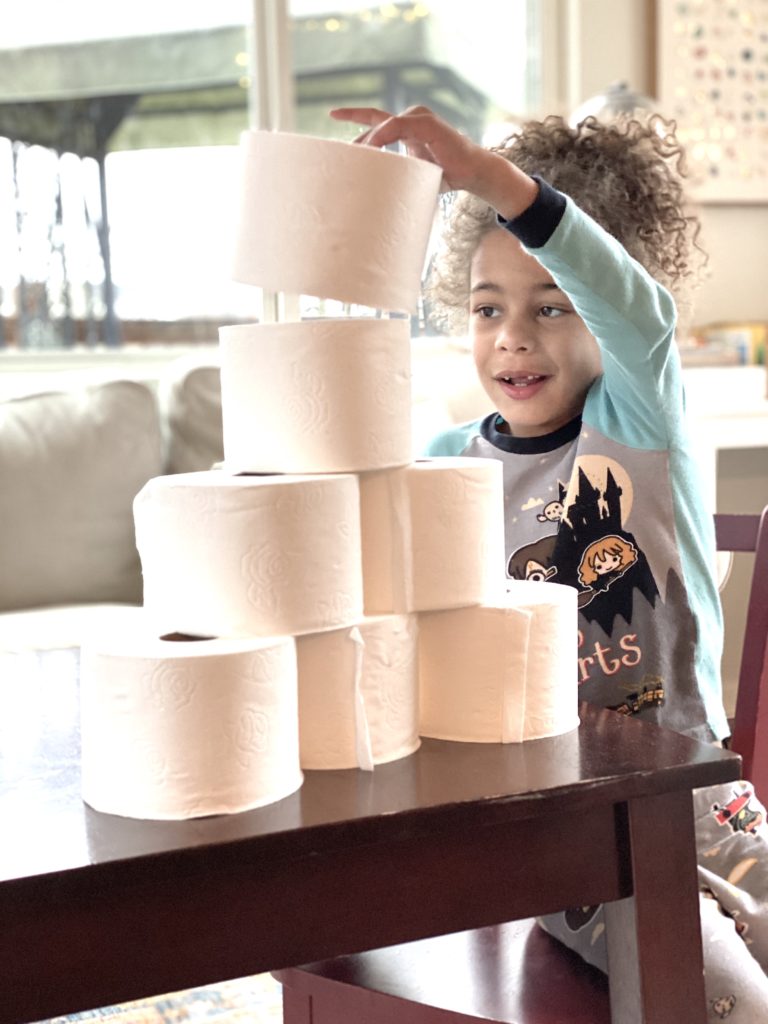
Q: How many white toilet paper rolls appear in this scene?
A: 7